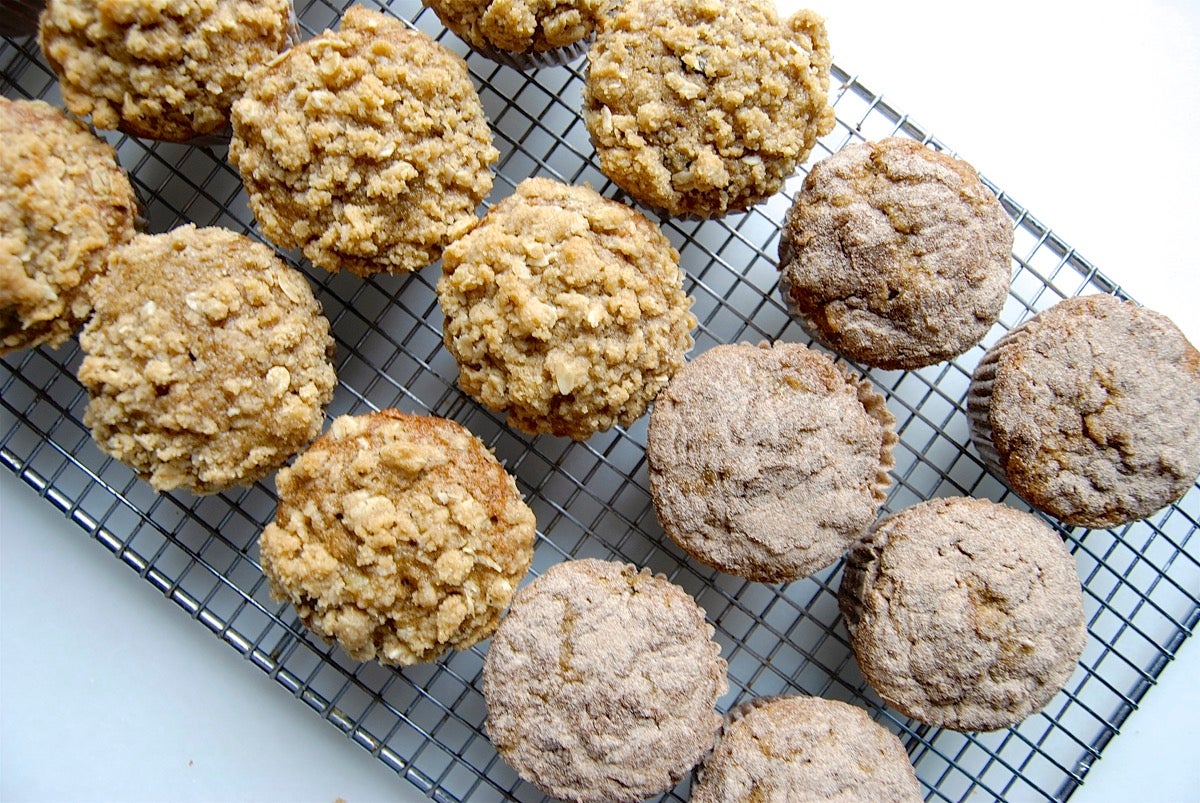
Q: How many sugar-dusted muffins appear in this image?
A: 6